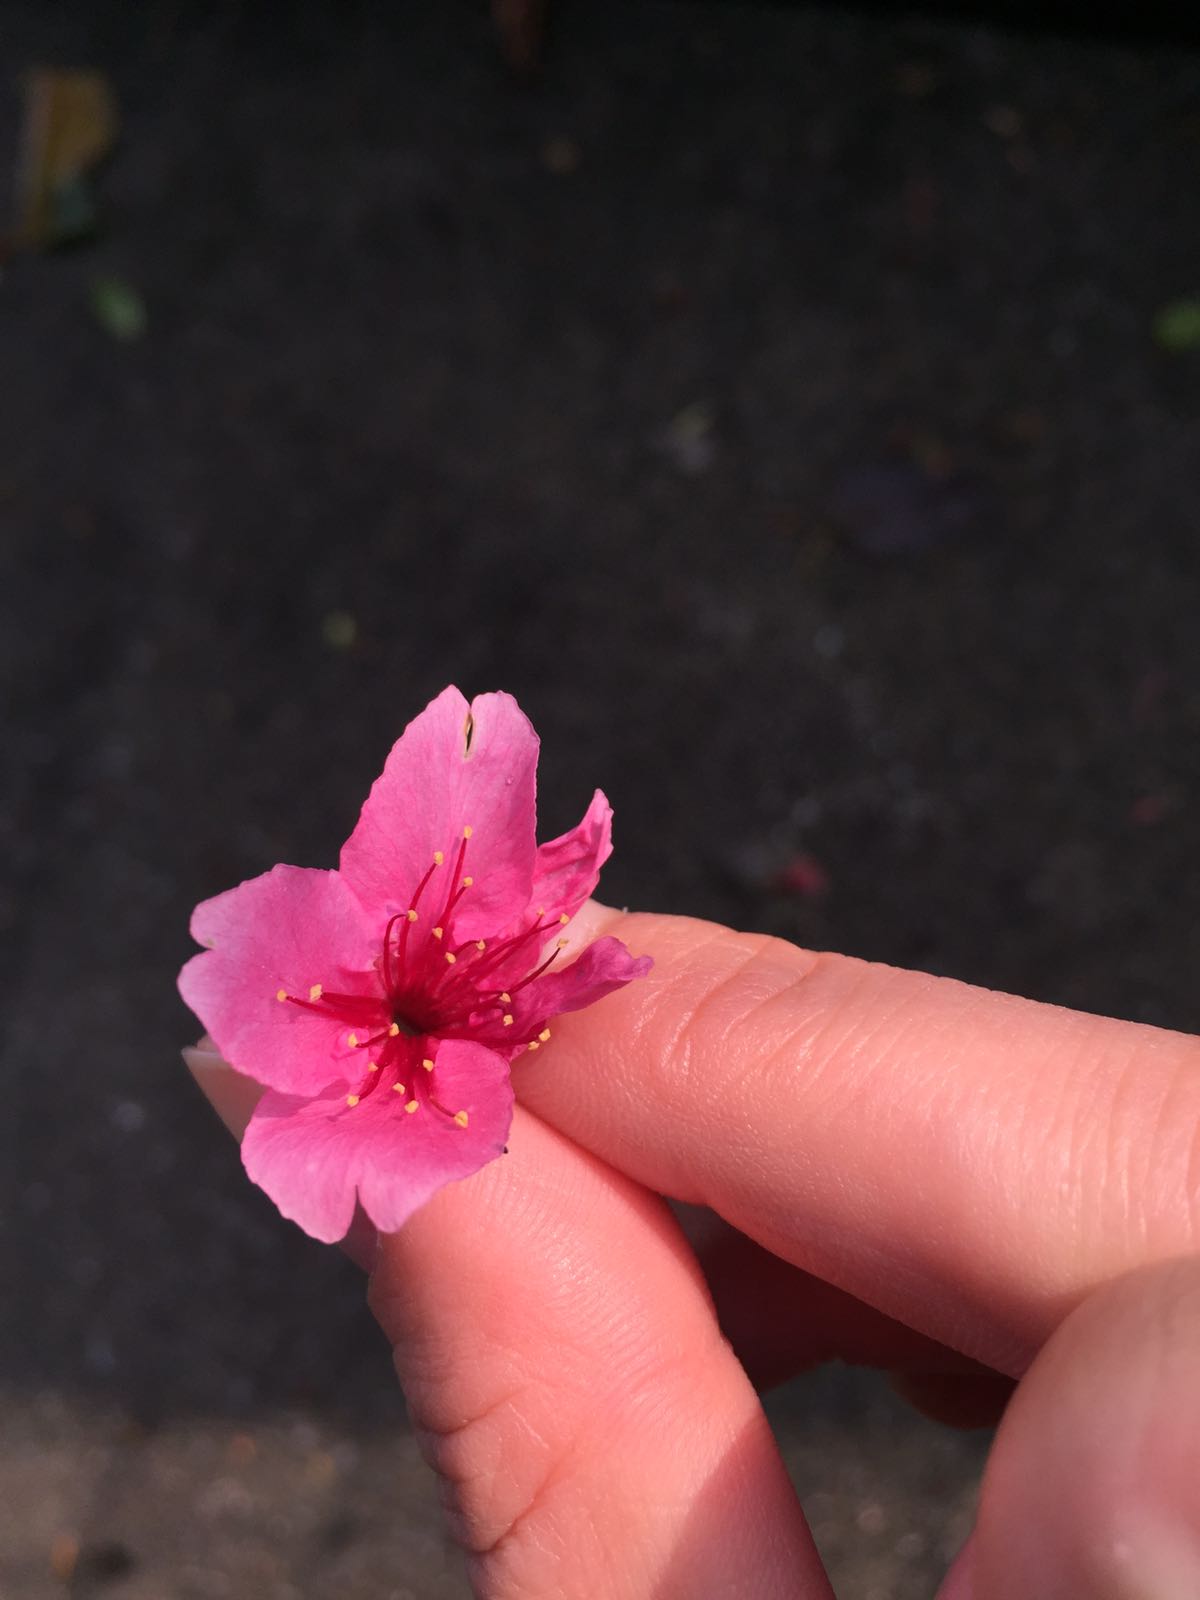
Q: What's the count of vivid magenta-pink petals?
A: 5